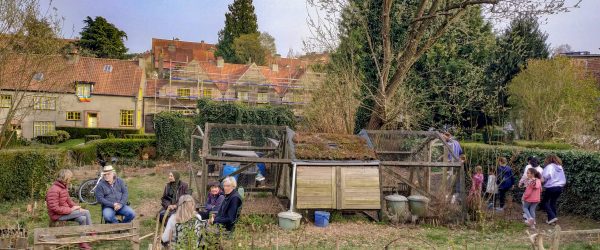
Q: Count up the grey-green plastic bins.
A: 3